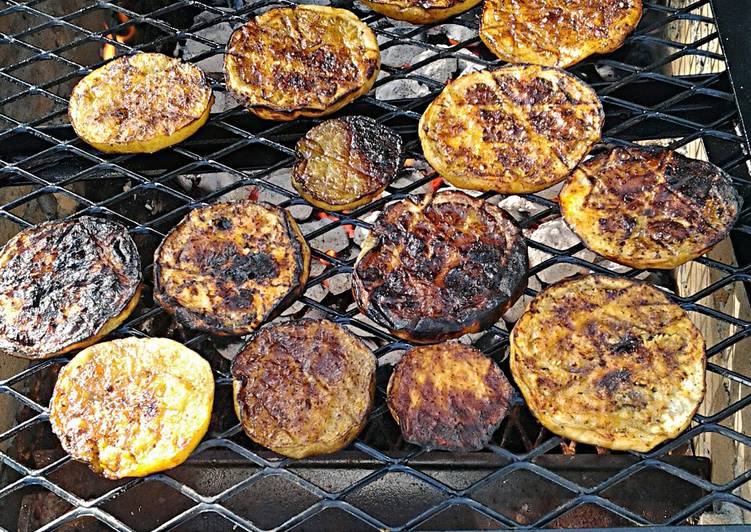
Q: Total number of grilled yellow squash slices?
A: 14